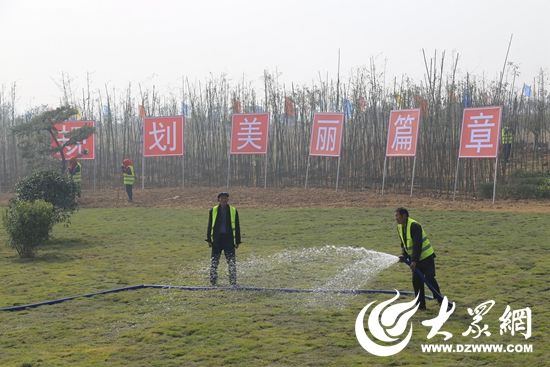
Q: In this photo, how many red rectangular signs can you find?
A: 6